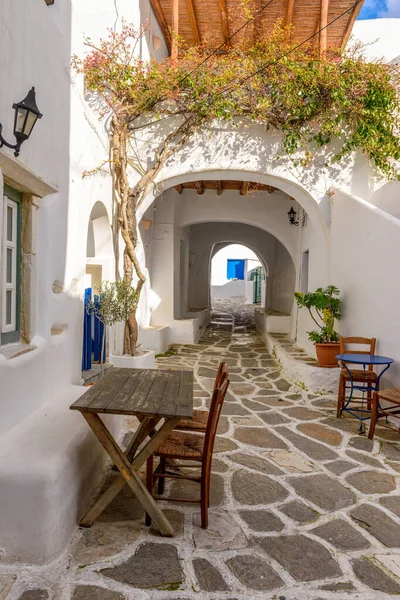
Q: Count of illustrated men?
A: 0